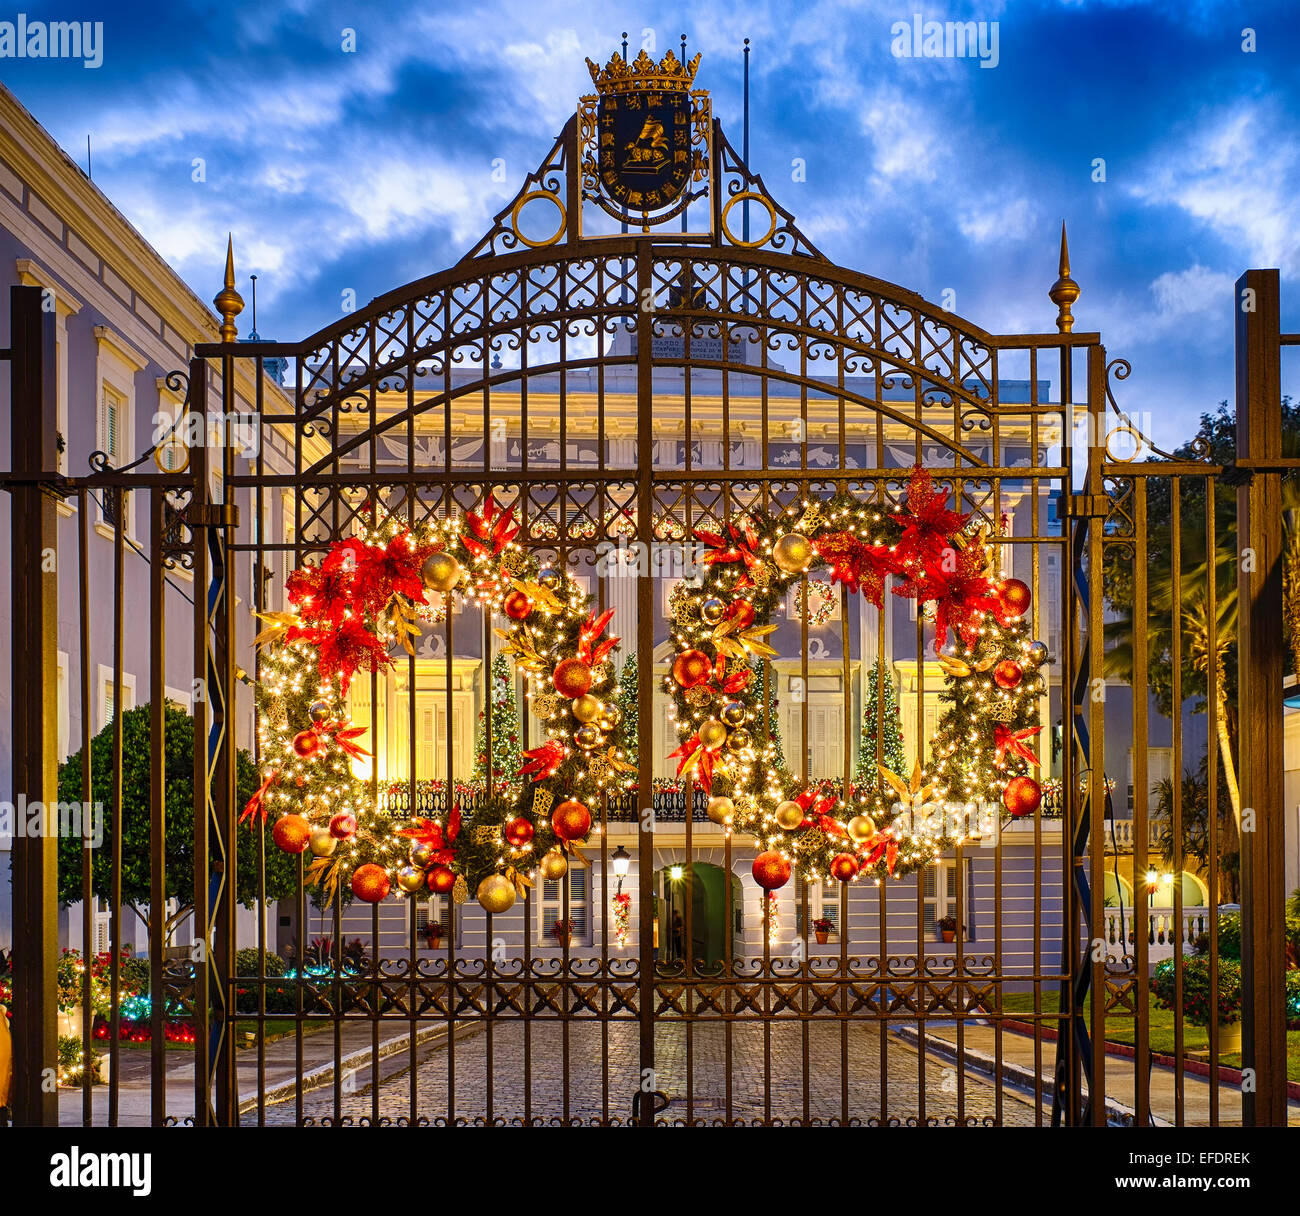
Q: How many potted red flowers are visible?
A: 4